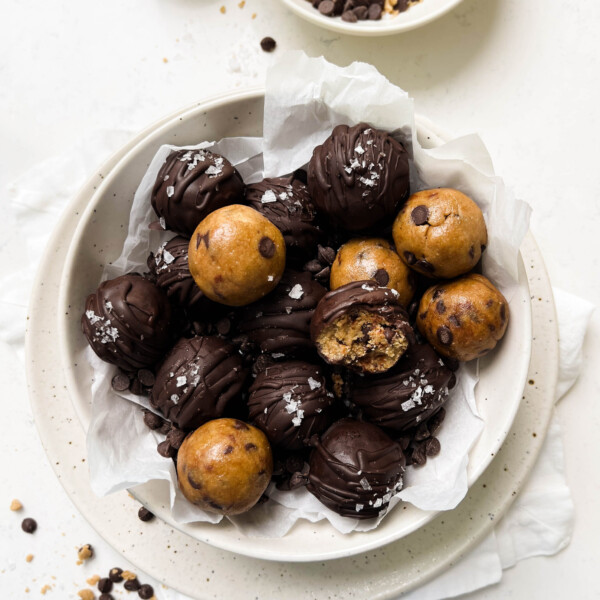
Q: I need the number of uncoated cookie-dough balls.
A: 5